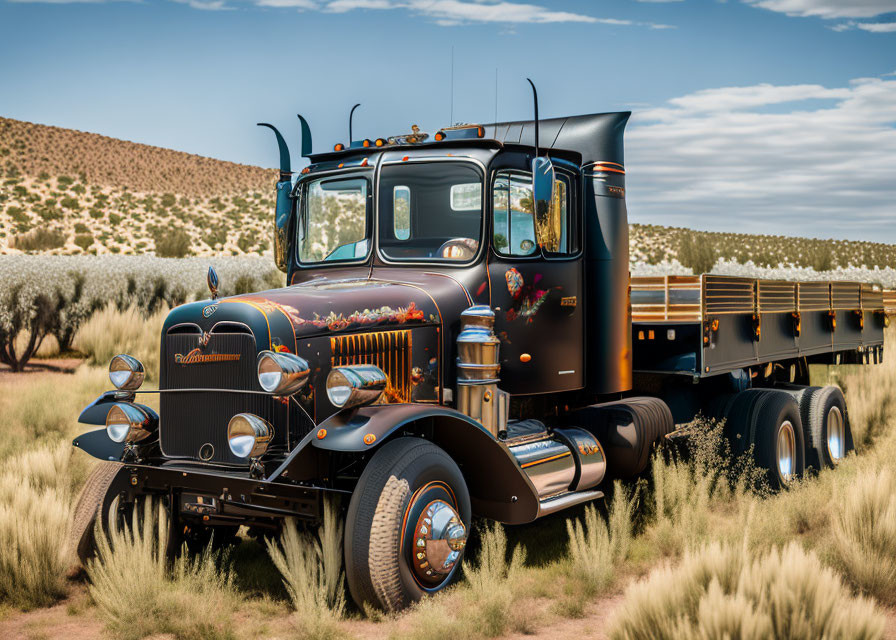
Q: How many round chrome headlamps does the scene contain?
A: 5